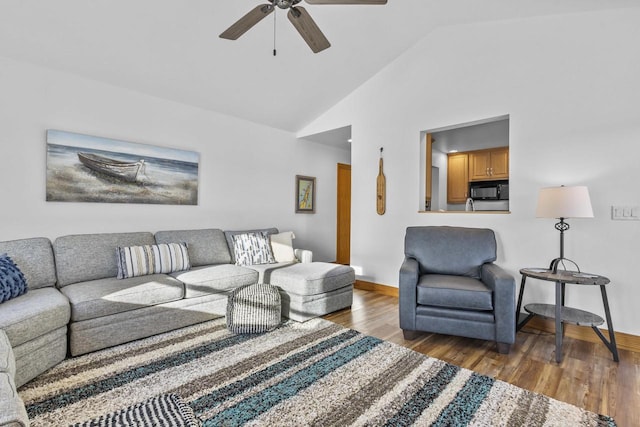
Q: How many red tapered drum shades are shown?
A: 0